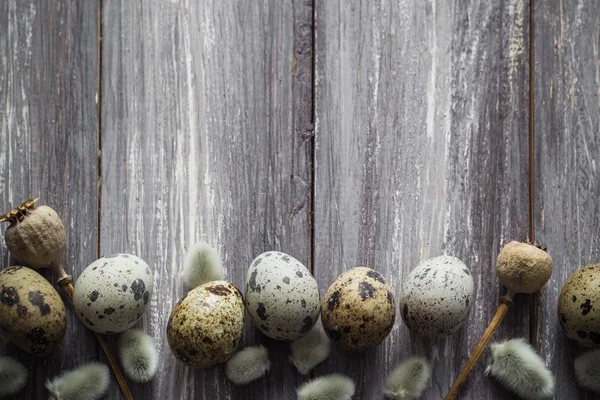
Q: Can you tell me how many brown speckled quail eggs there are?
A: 4